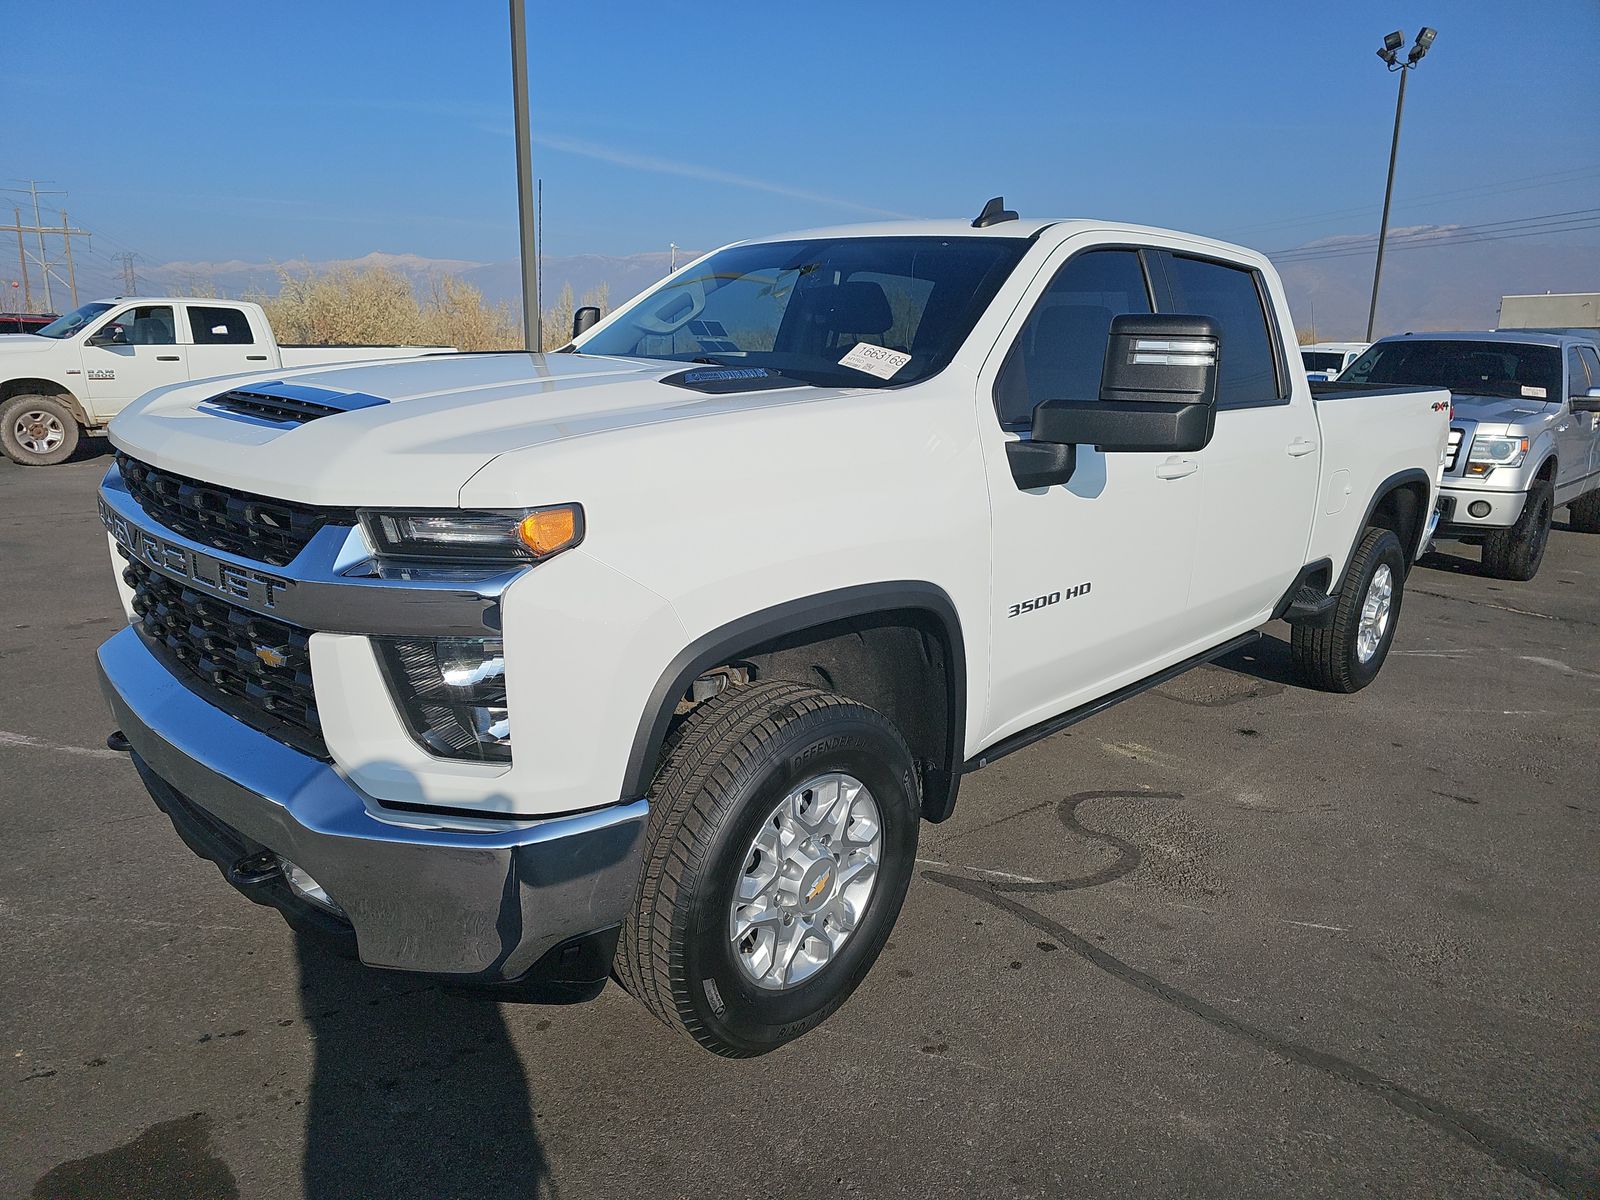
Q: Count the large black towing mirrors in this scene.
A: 2